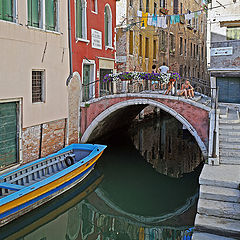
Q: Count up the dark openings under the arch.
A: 1